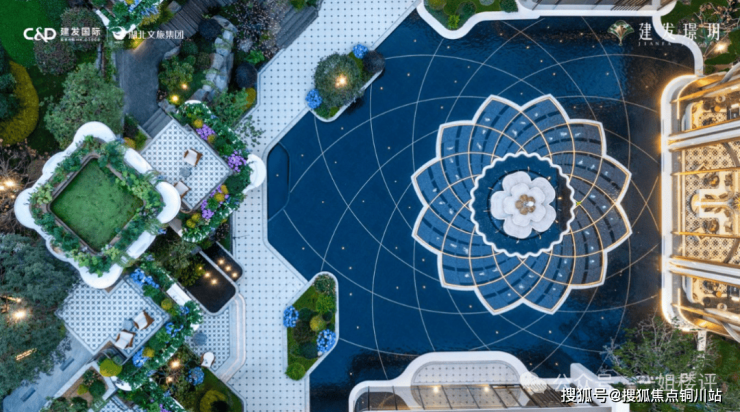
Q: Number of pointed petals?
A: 12